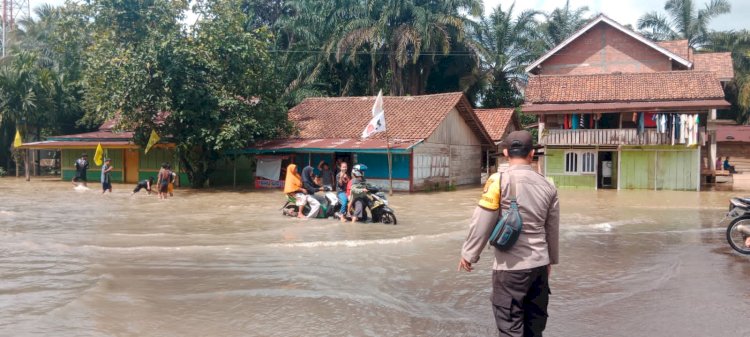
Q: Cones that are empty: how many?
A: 0